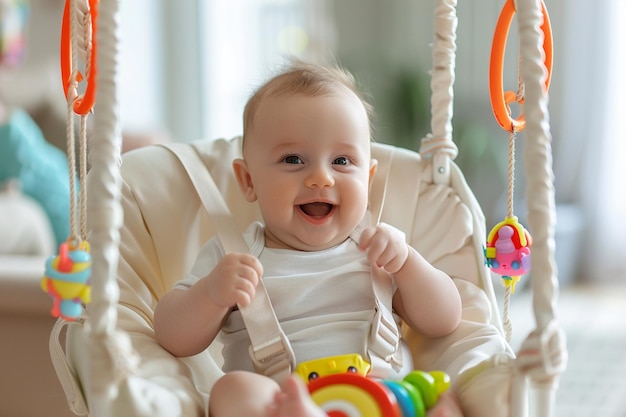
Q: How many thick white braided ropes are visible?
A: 3